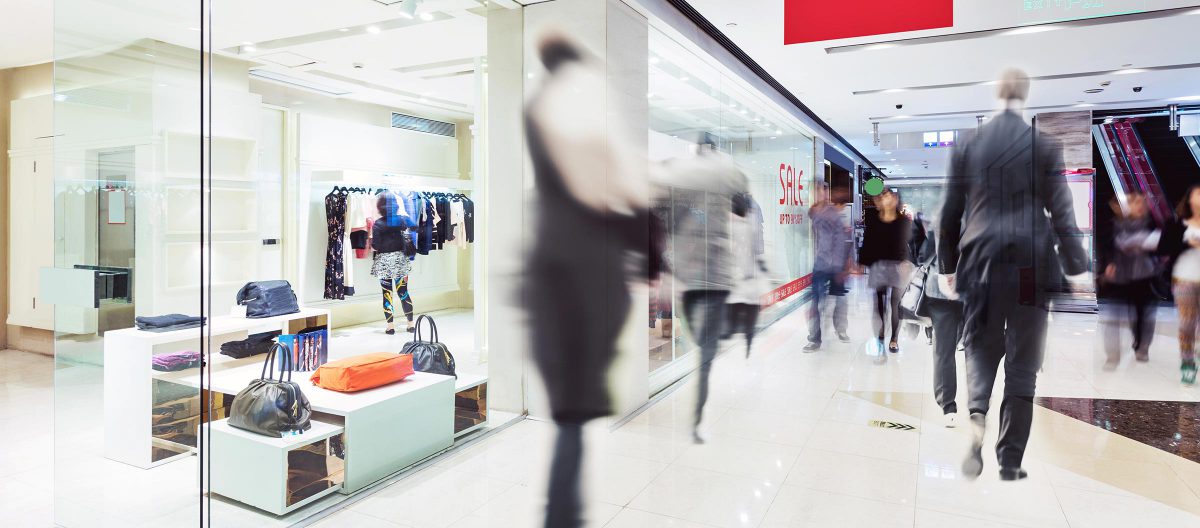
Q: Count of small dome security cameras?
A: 2